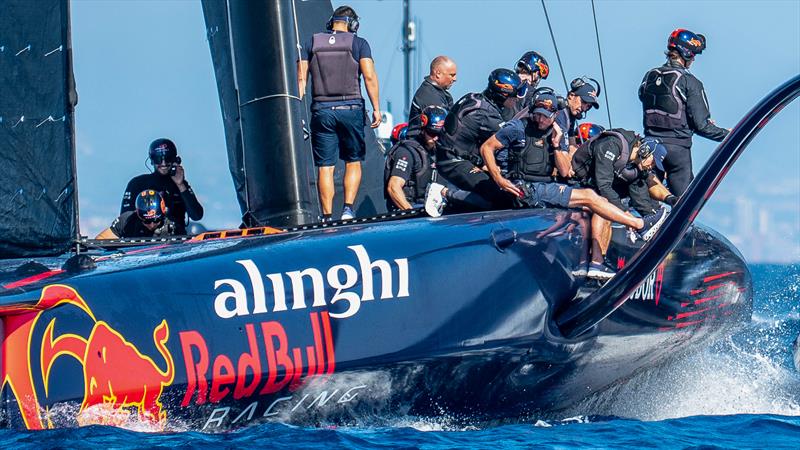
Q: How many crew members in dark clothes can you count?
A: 13